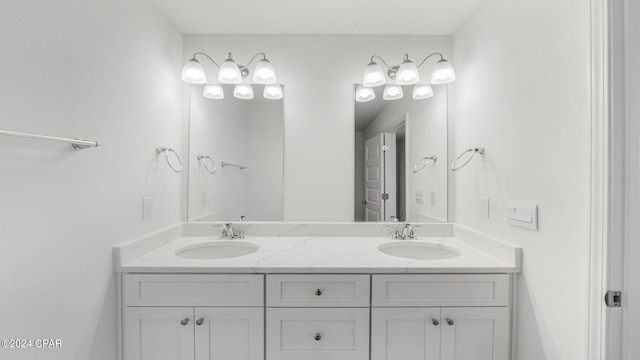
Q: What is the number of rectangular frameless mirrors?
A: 2